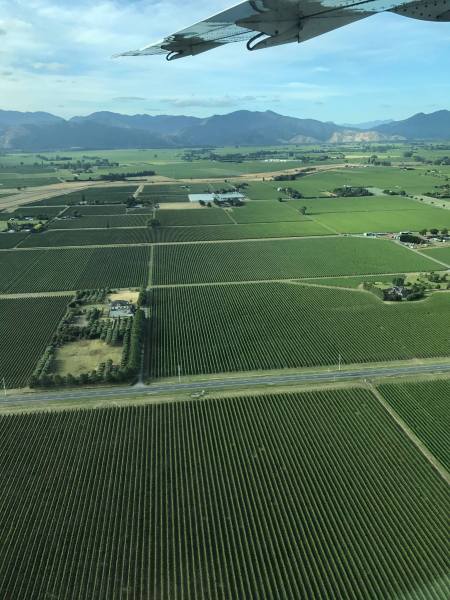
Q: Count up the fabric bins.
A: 0